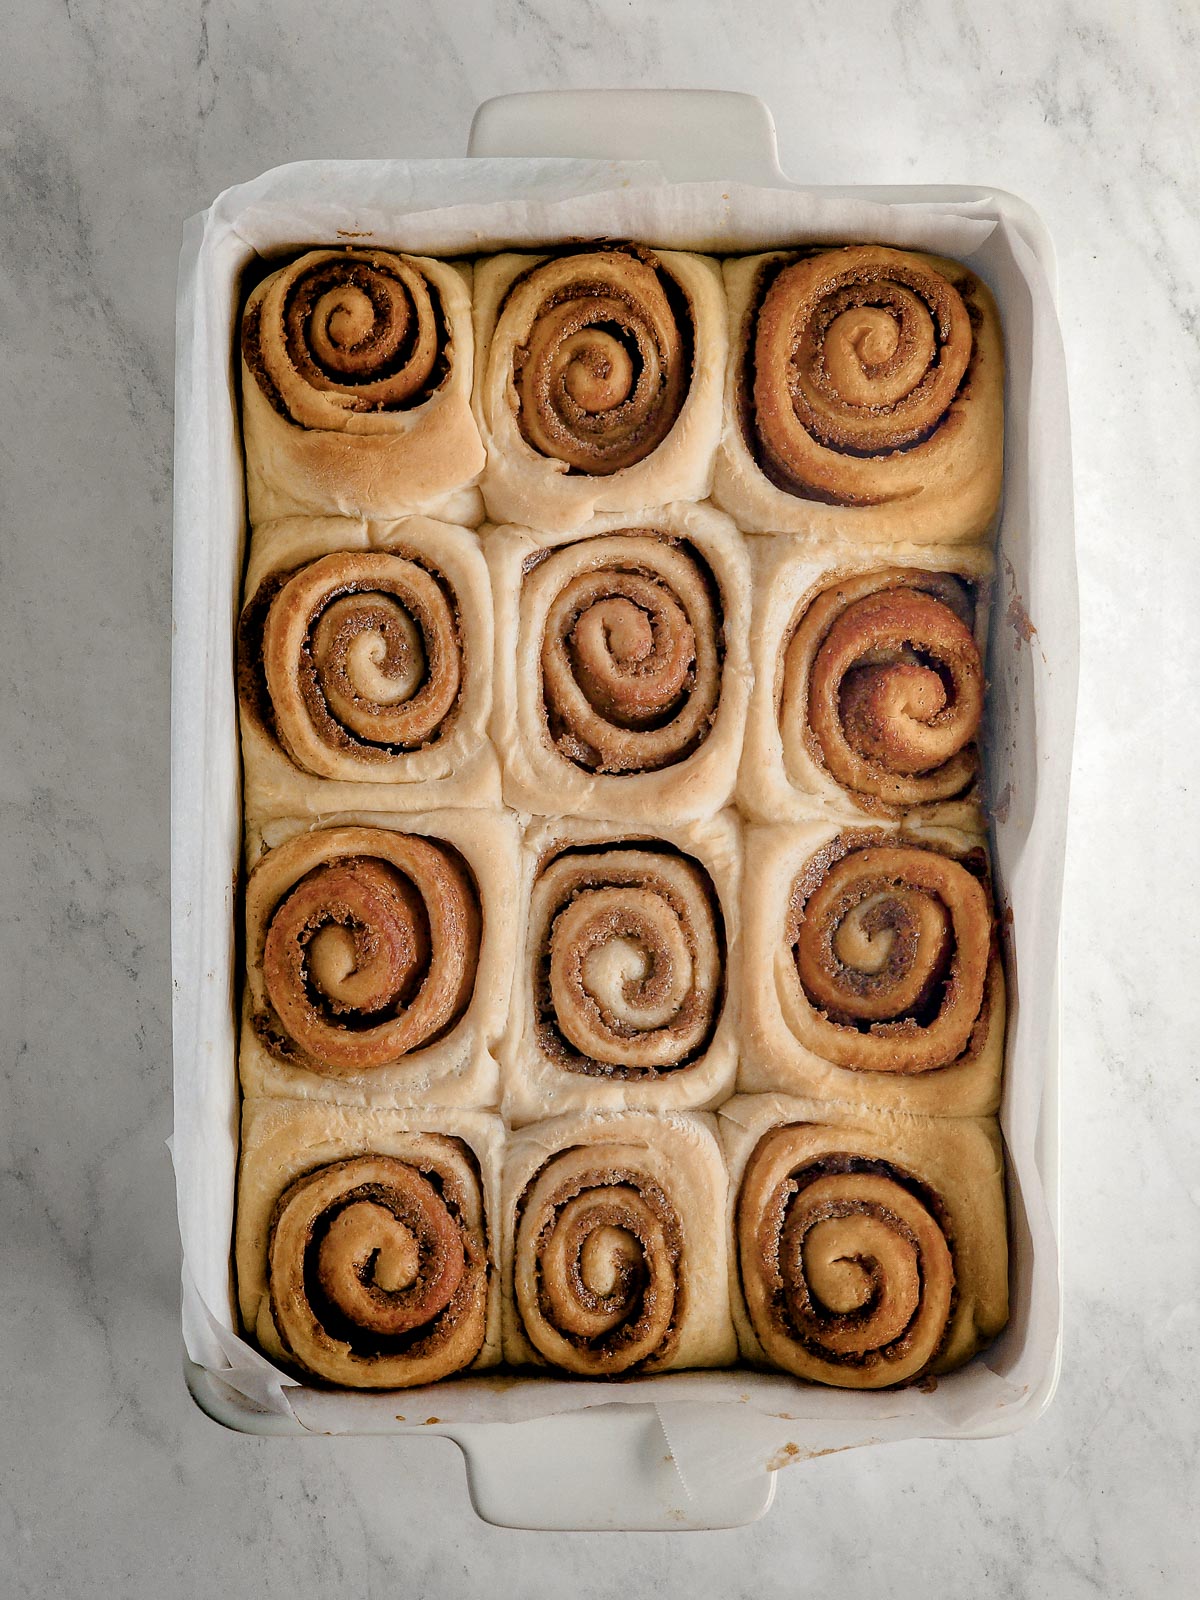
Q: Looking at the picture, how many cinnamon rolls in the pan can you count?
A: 12